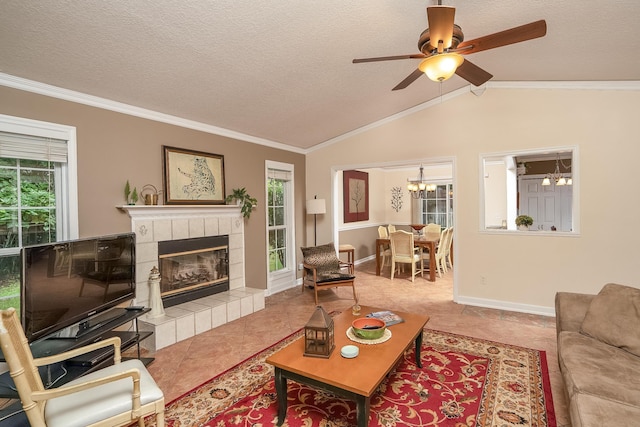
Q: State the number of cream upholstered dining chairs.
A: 6